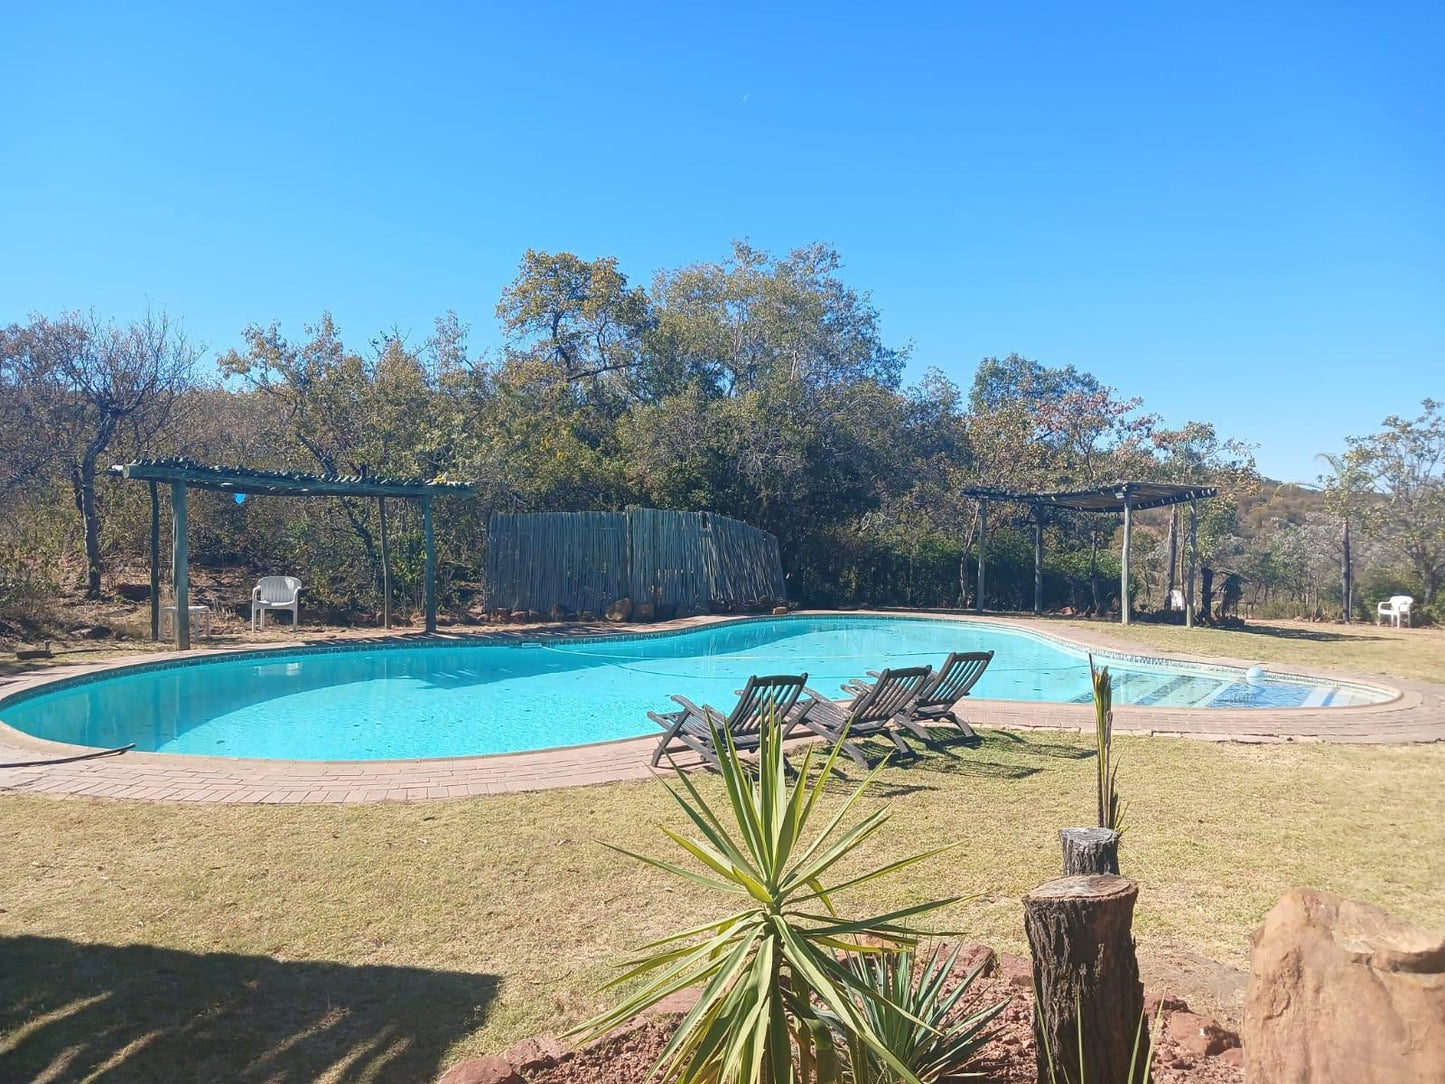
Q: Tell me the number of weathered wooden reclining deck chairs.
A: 3